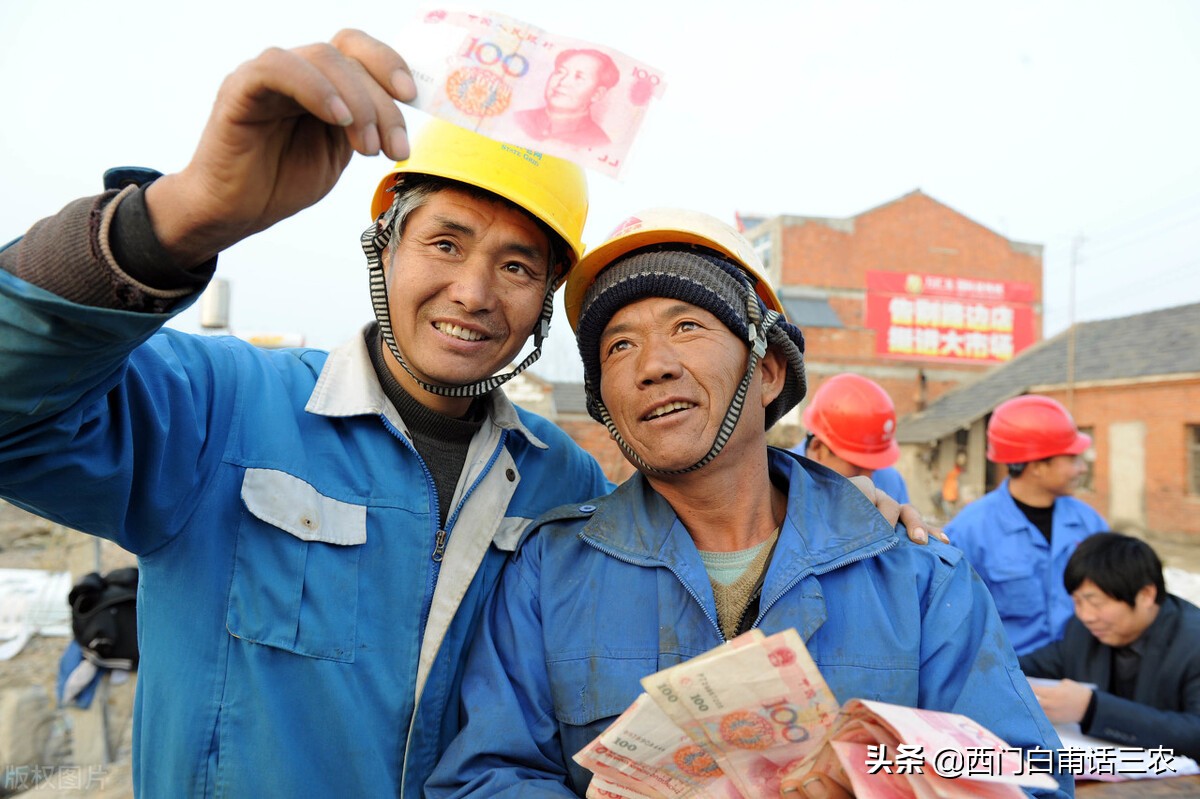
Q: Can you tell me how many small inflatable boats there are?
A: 0